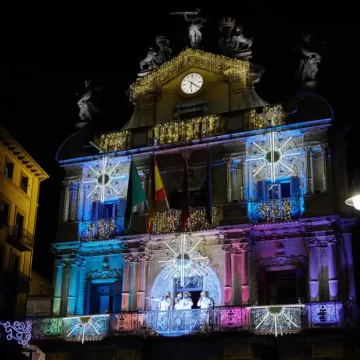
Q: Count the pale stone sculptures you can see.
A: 5